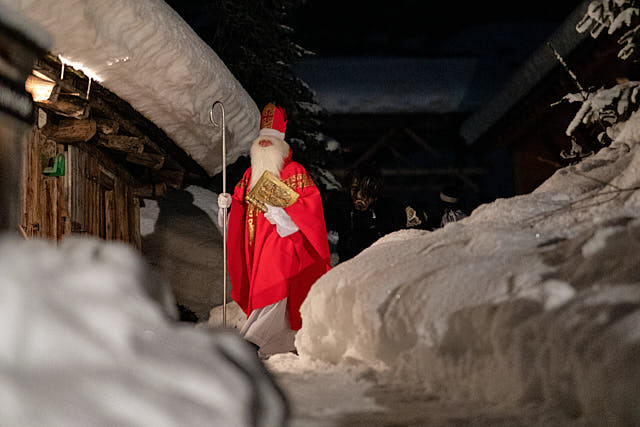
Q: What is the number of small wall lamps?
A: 1